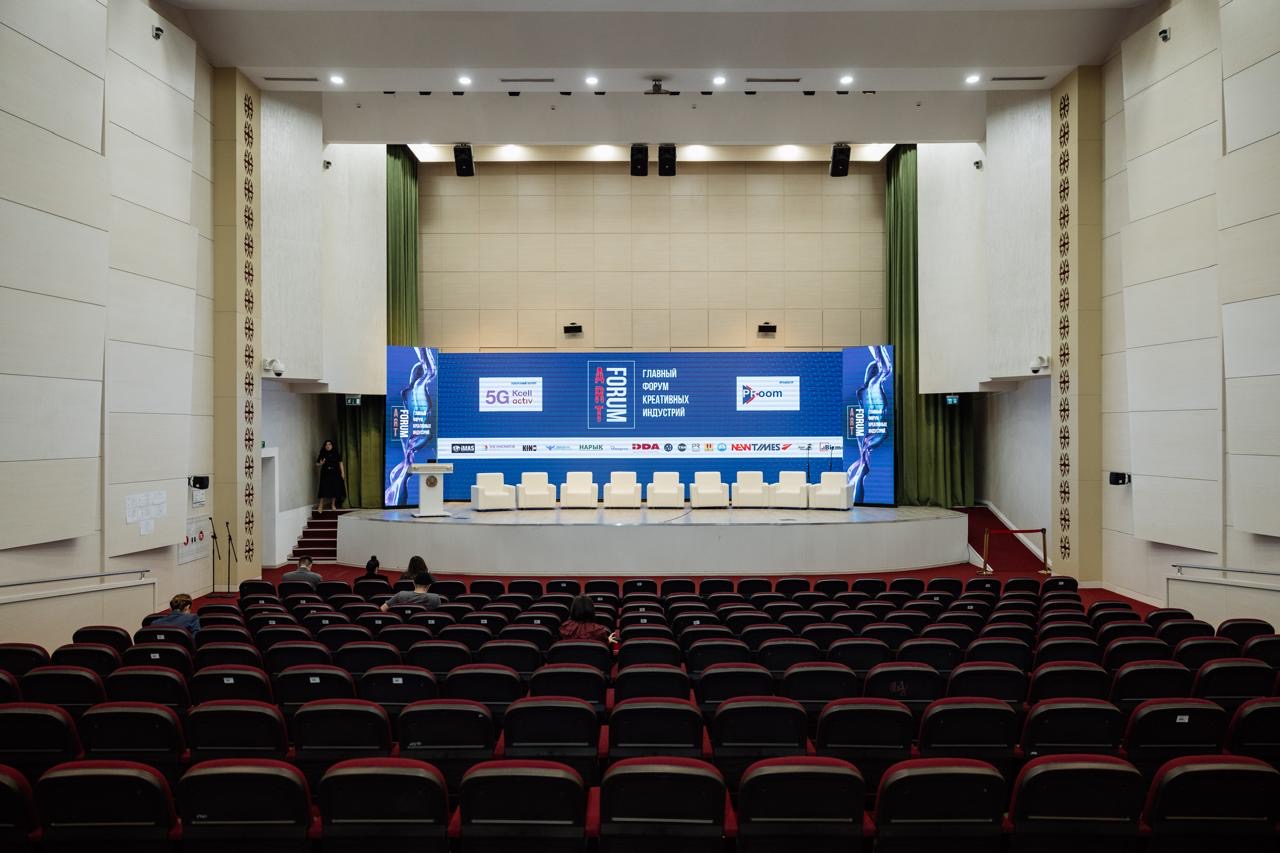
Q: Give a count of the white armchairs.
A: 9